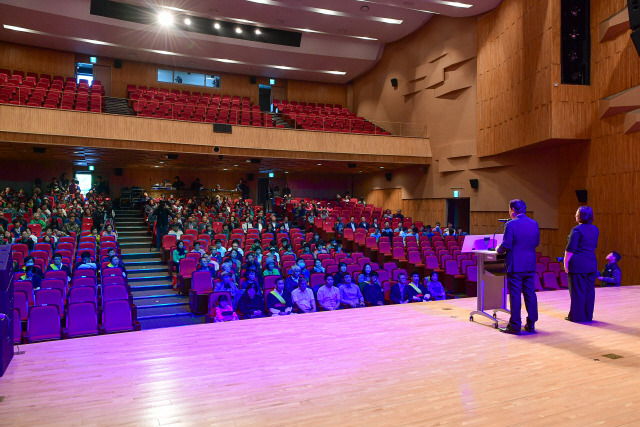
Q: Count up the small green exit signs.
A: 5